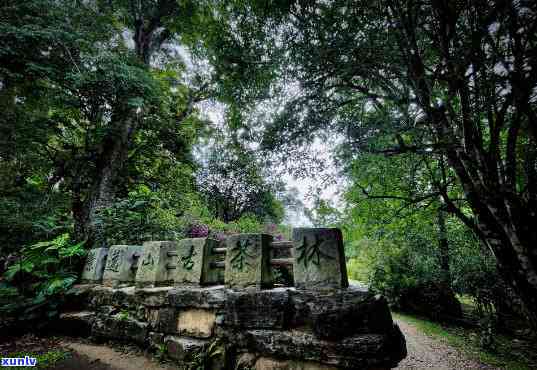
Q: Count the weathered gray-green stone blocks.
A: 6